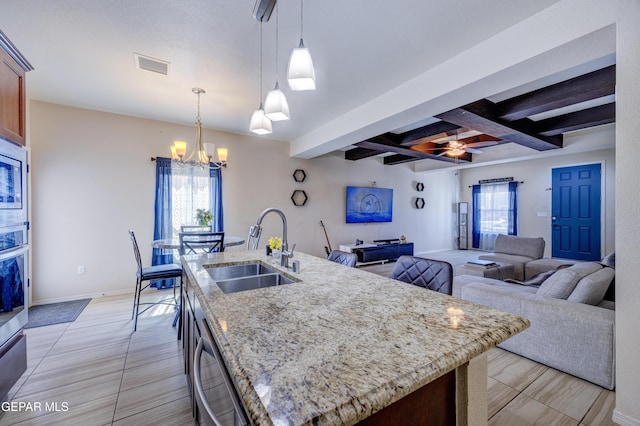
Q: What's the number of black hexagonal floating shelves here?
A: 4